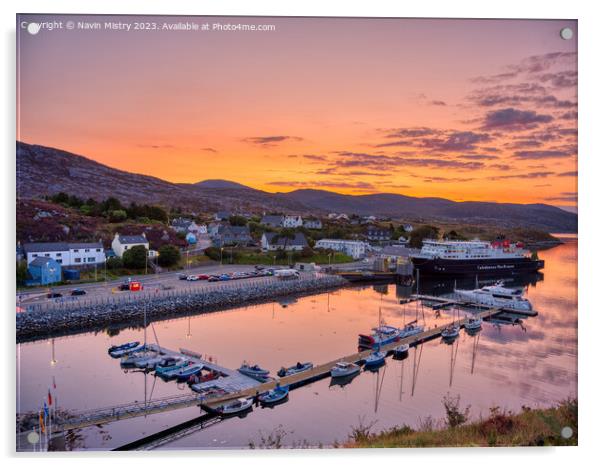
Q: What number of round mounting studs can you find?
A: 4